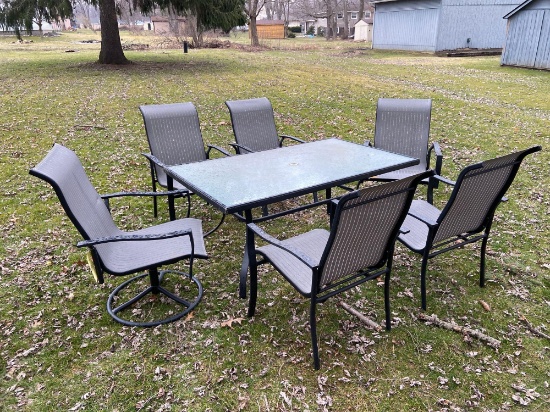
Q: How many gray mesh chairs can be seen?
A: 6